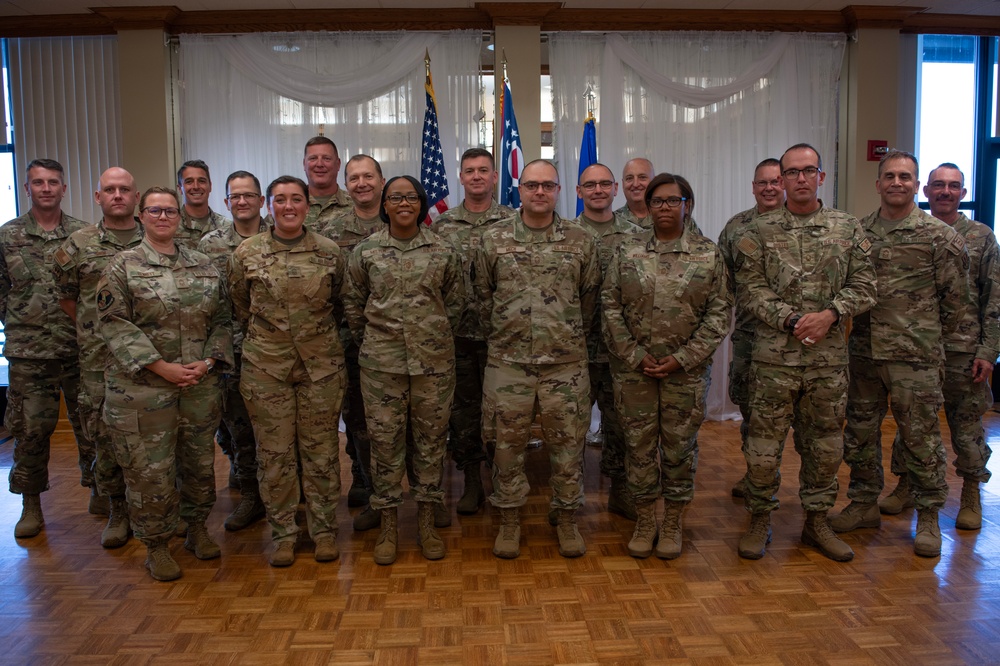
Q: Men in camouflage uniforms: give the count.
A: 14